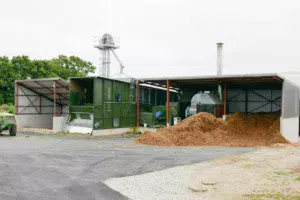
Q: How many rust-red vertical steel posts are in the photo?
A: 5